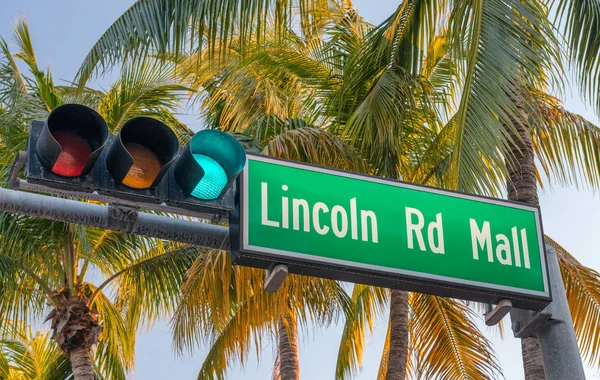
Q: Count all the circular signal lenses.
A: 3